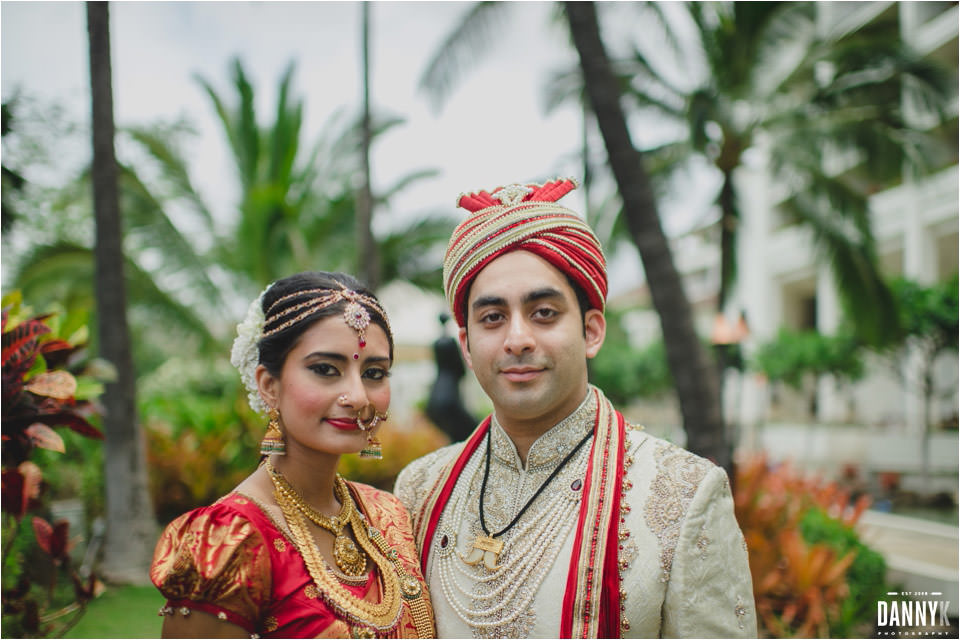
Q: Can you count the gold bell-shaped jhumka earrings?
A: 2